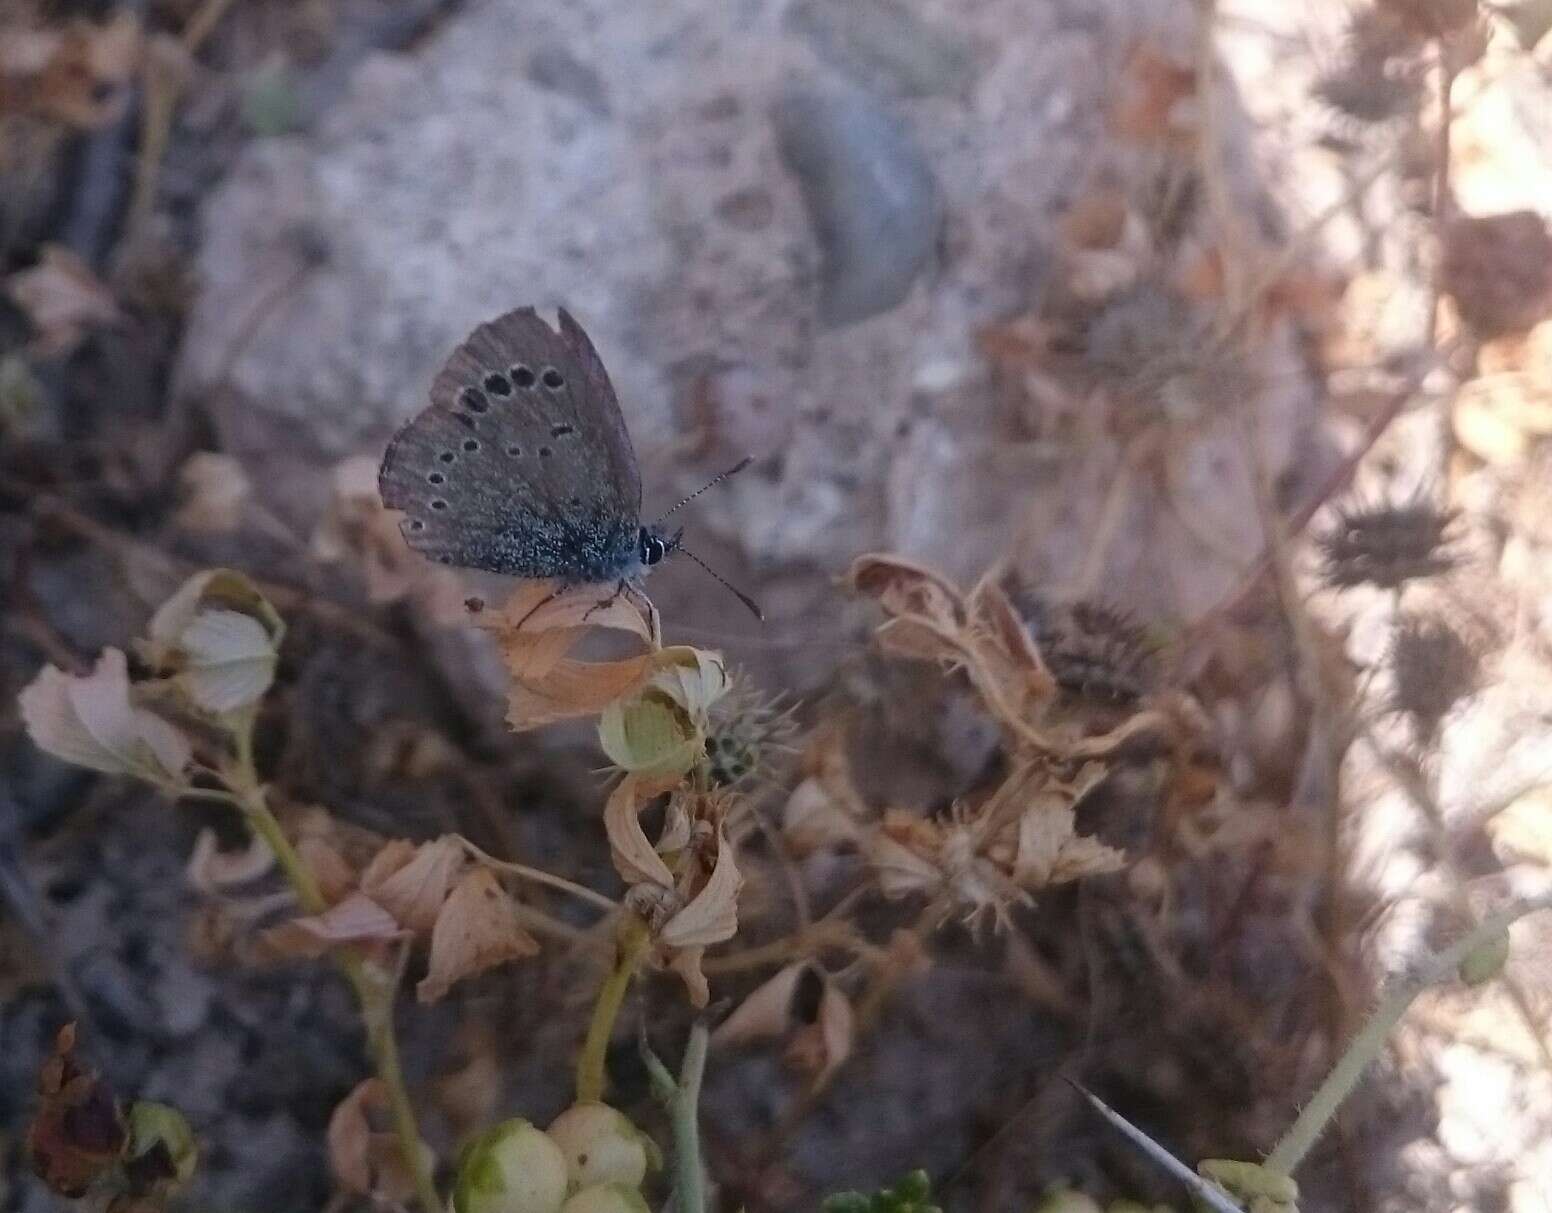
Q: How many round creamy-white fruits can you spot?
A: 3